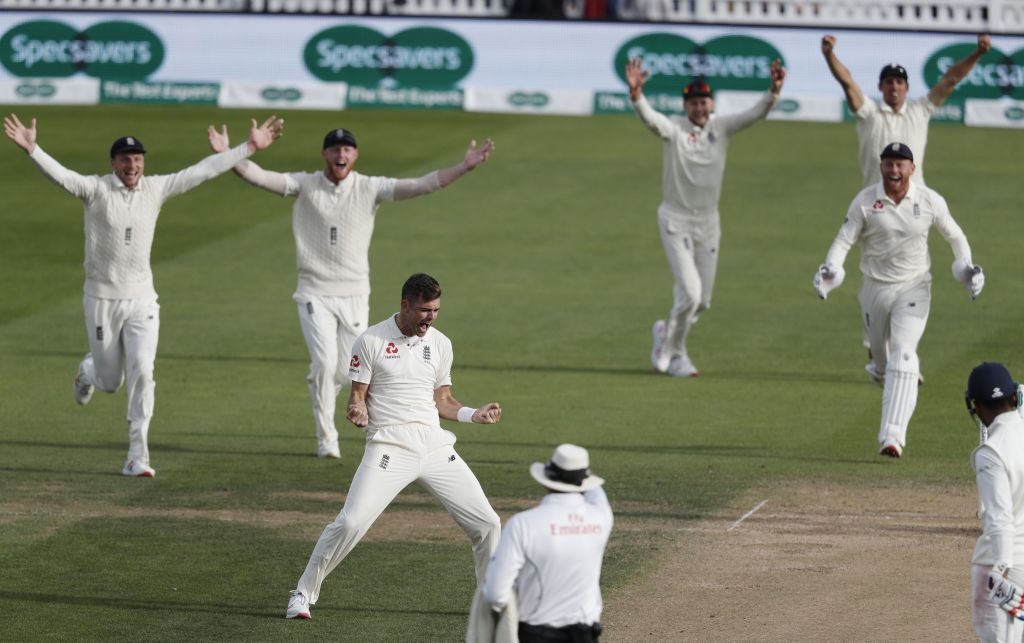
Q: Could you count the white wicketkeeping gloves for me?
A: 2